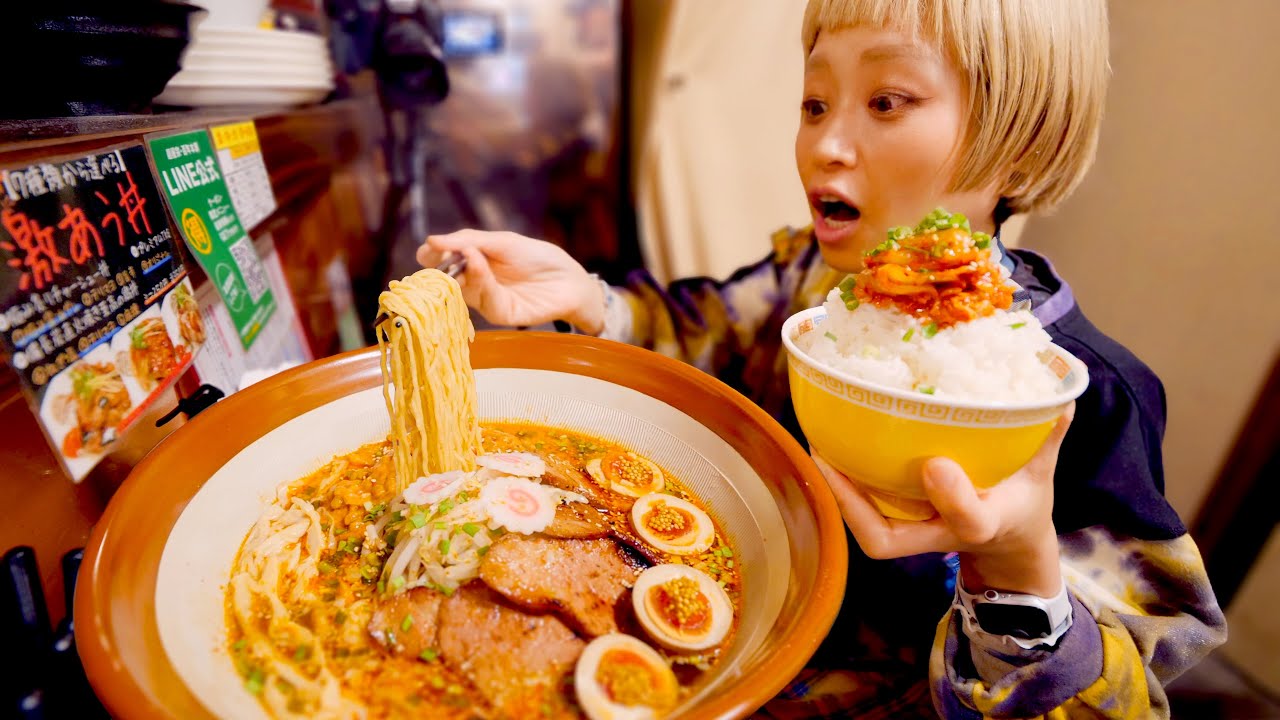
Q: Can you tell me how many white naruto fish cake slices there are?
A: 3